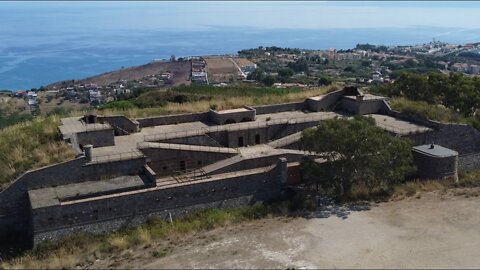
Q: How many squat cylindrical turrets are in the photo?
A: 1